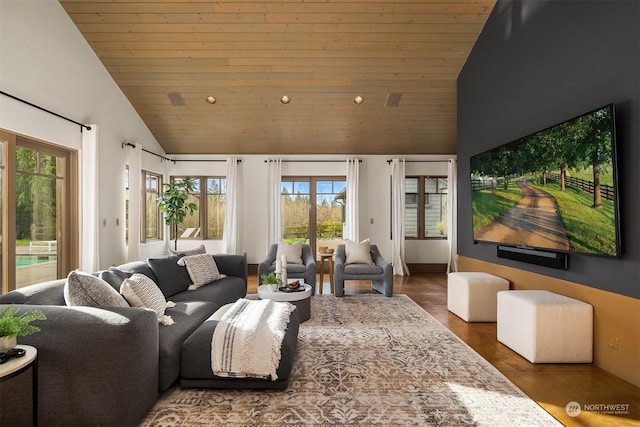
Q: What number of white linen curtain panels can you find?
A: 7